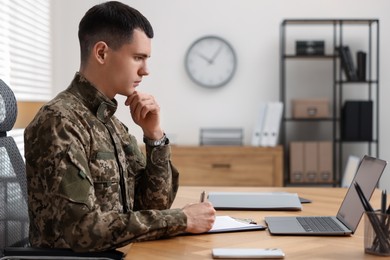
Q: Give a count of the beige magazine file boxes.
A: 3